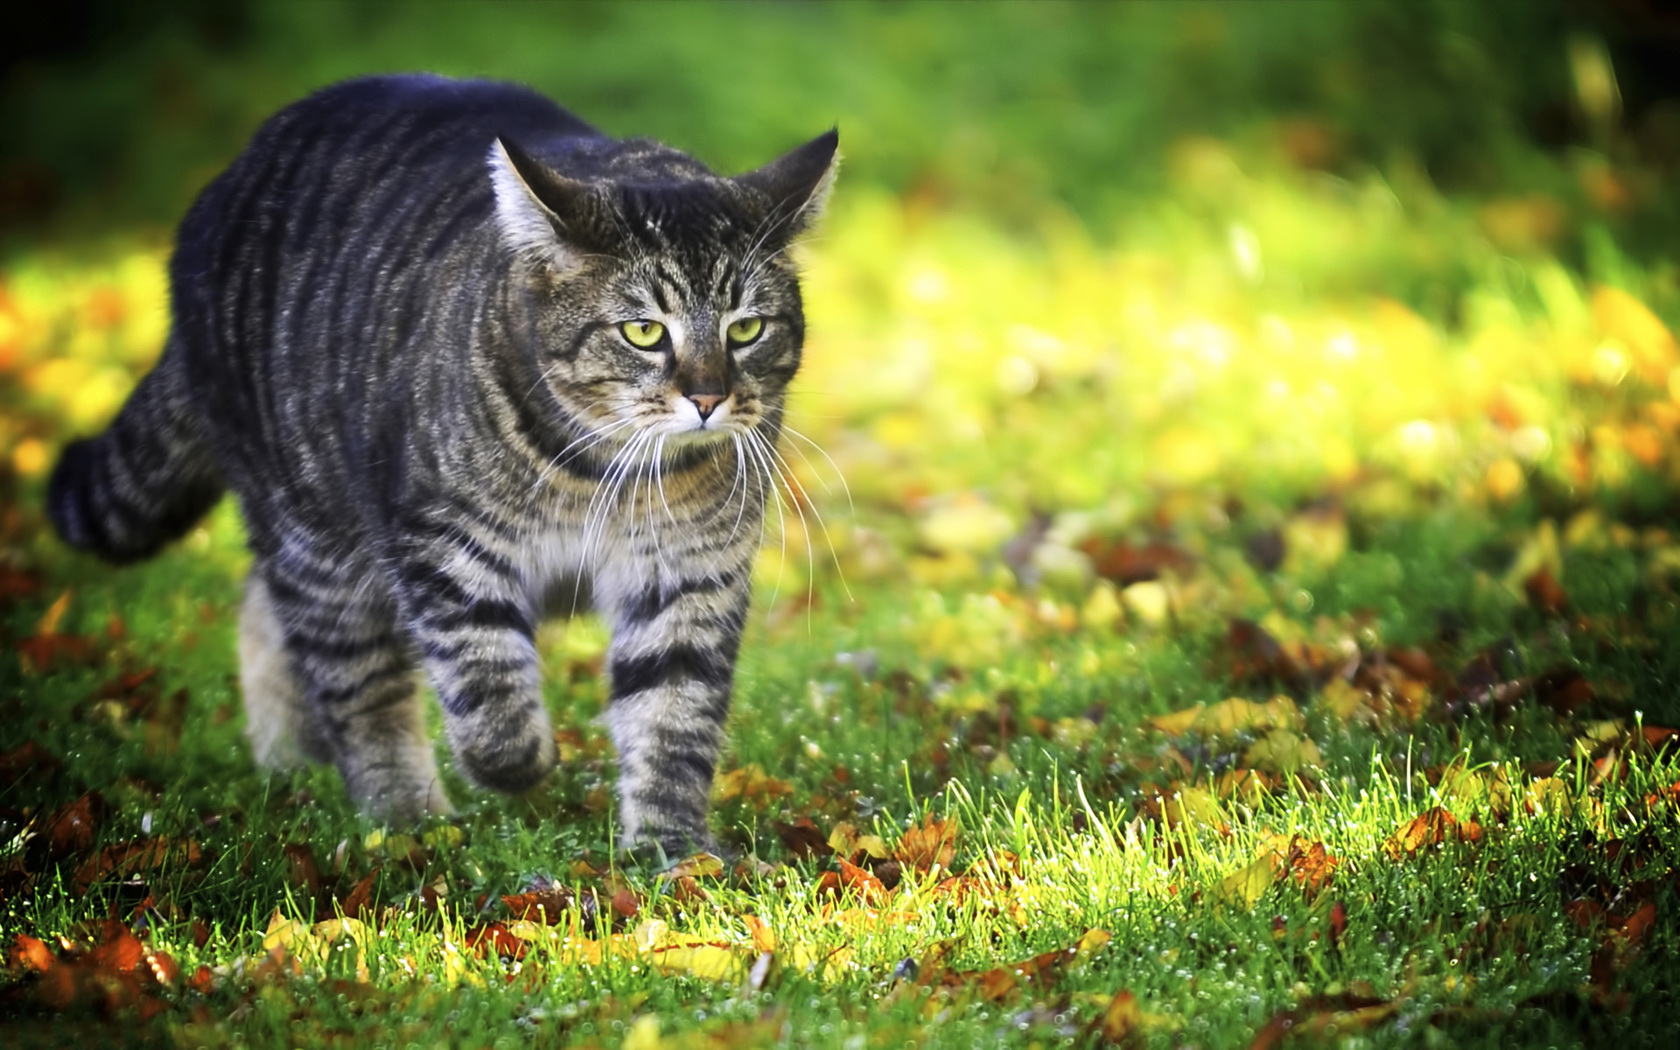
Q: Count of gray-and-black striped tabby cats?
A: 1